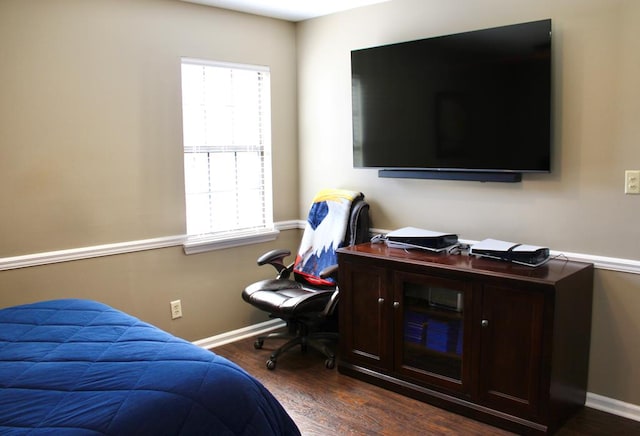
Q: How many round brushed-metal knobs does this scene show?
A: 3